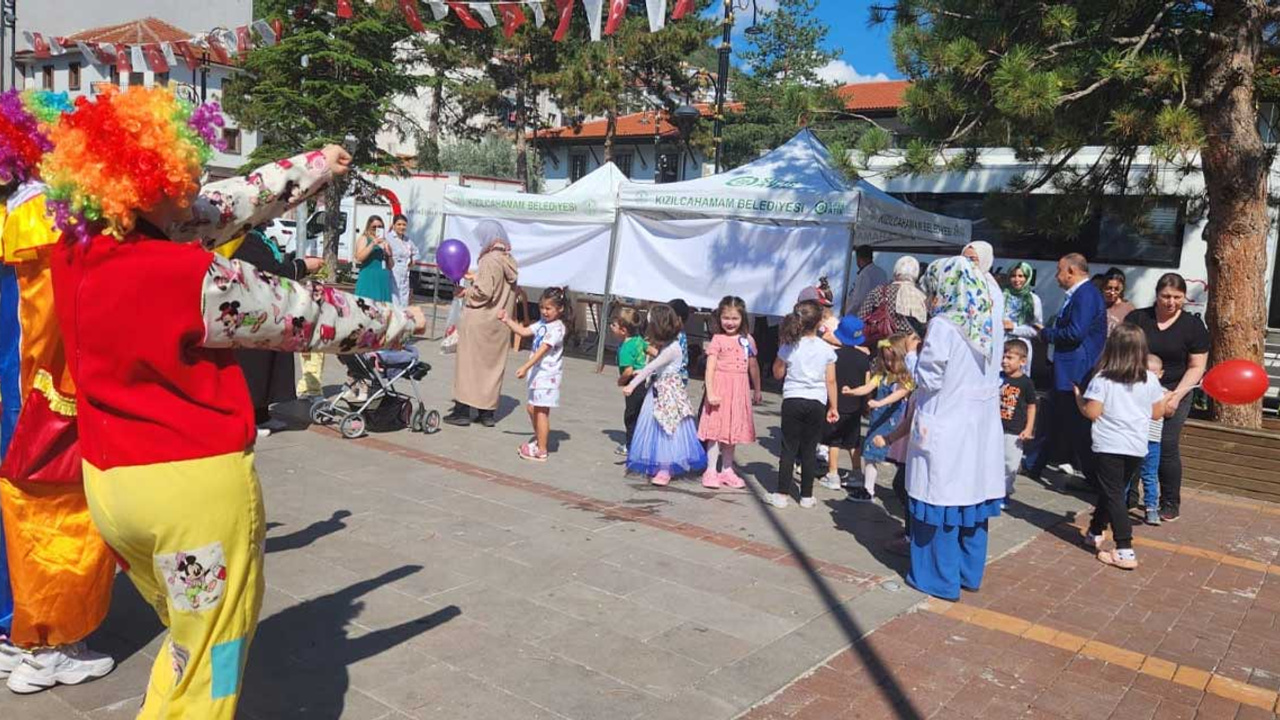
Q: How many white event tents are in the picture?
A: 2